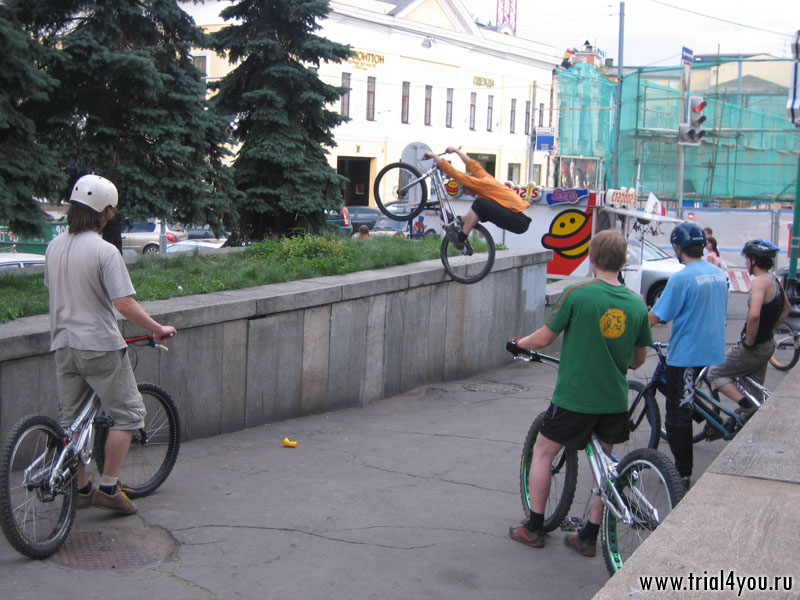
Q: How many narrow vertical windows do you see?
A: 10